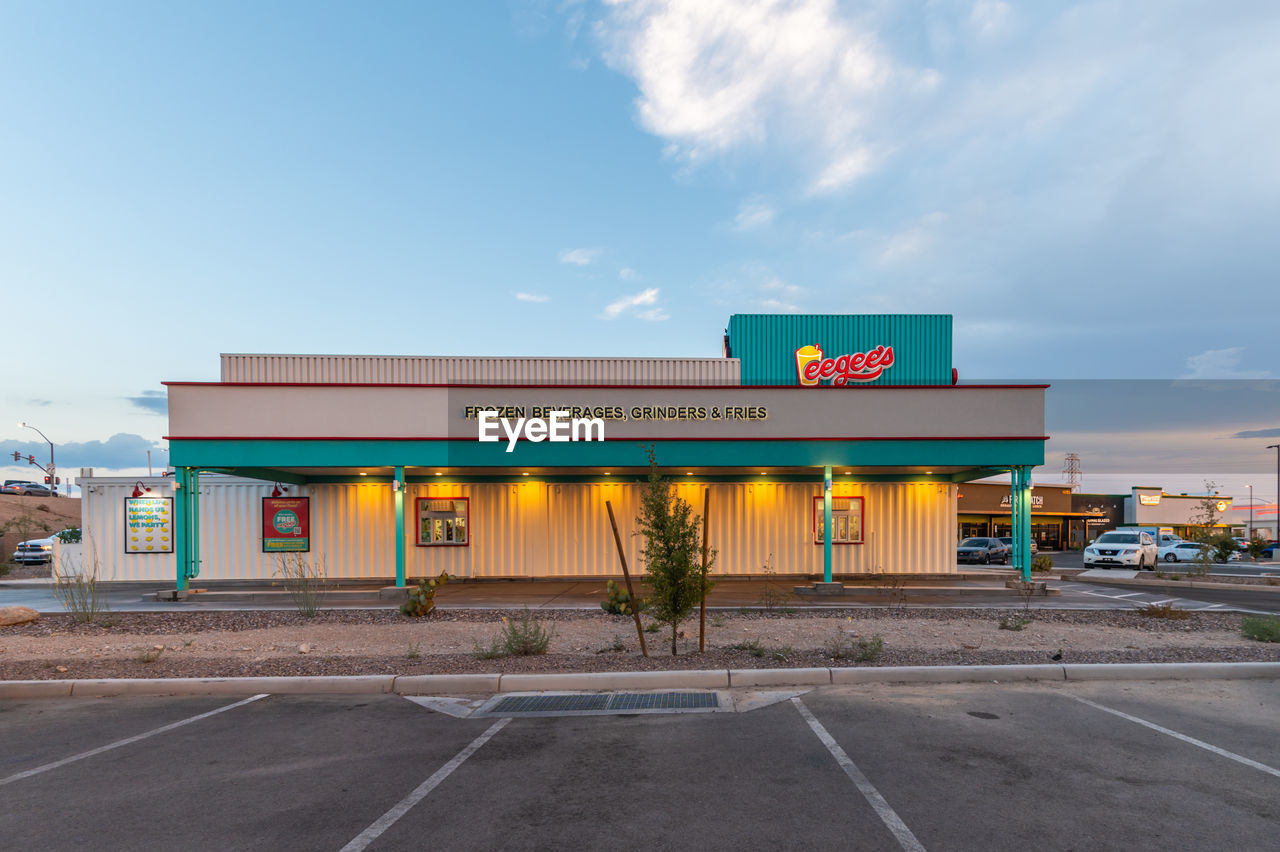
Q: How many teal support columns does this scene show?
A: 4